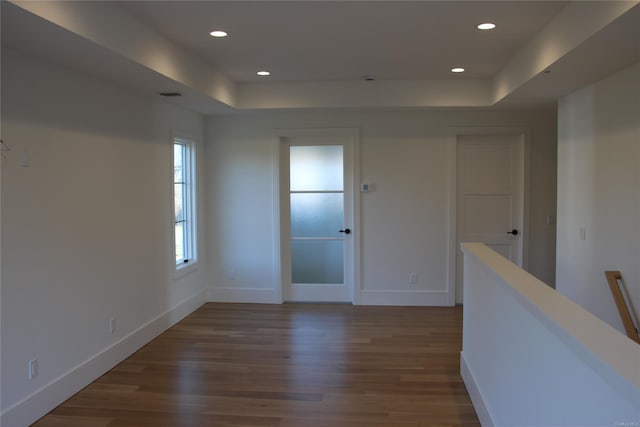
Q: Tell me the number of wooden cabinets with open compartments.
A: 0